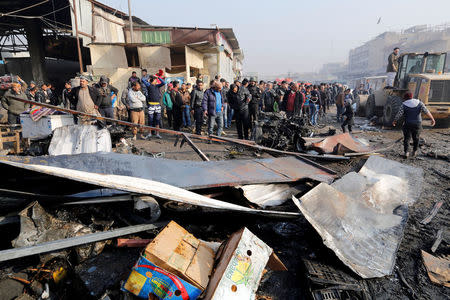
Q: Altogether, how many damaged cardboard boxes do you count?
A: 2